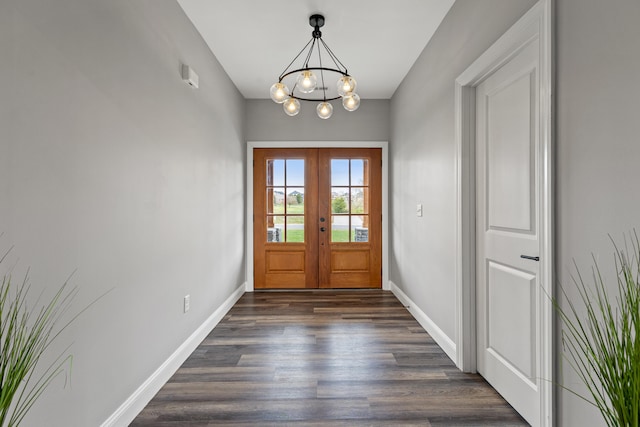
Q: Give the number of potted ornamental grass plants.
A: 2